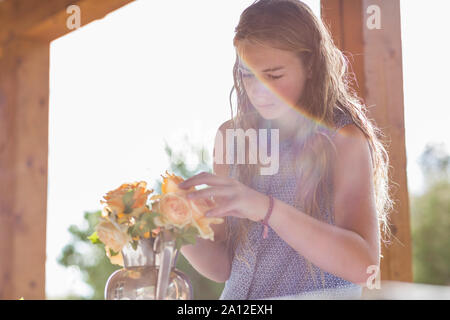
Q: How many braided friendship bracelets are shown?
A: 1